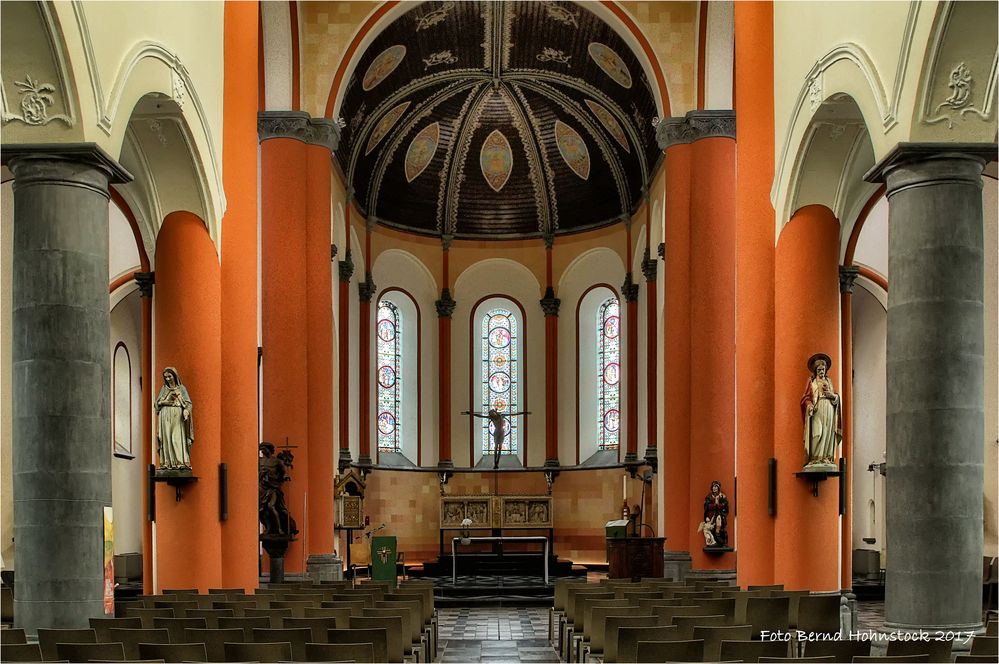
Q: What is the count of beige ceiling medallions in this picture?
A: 7